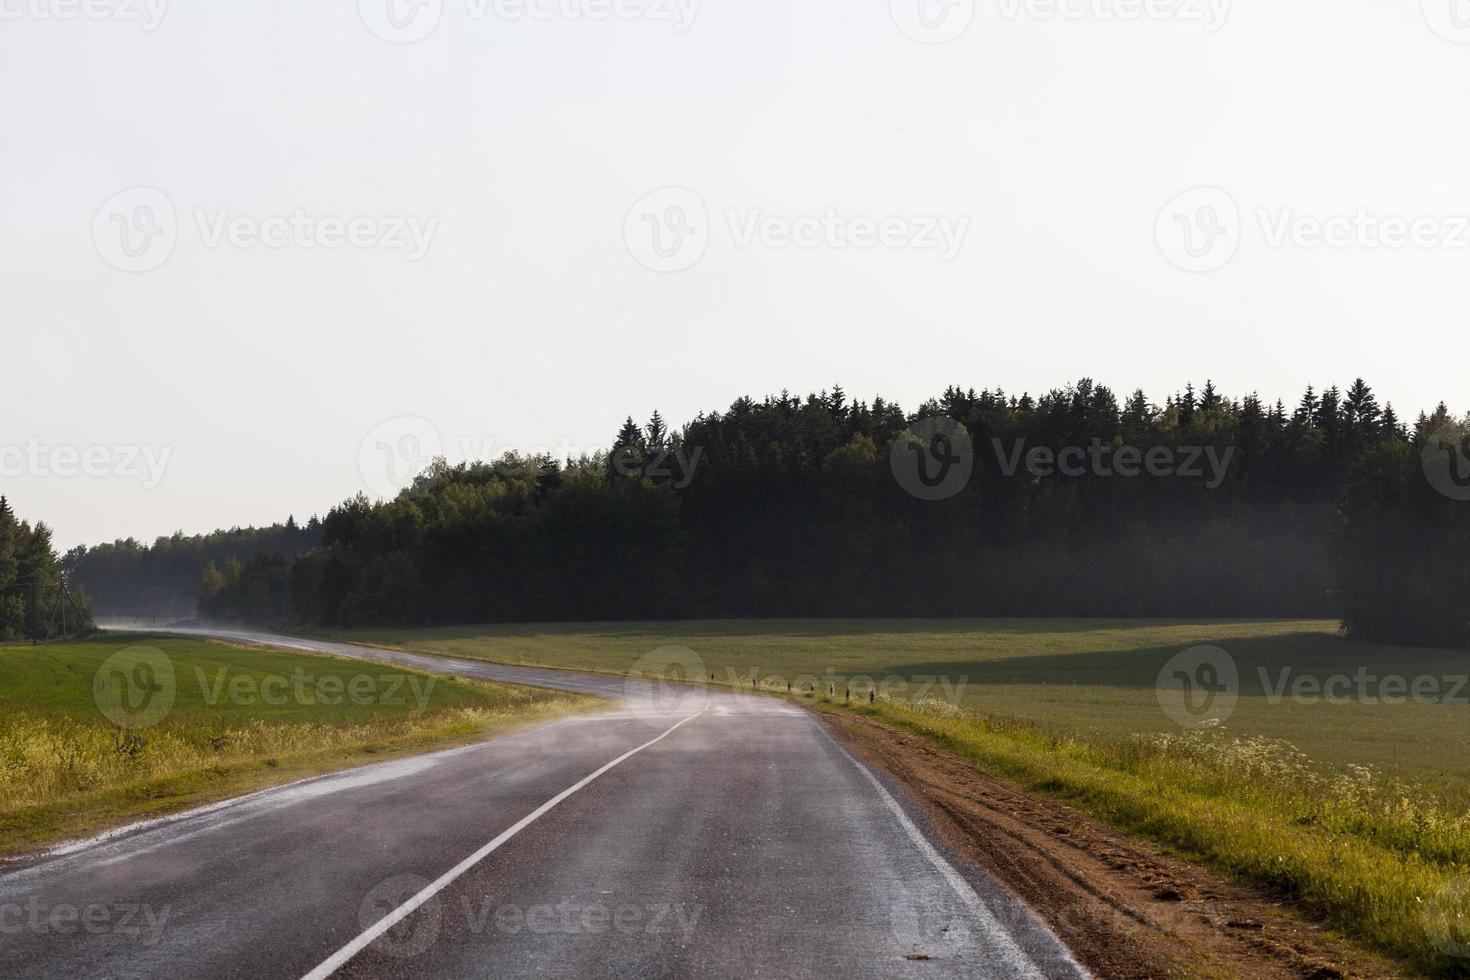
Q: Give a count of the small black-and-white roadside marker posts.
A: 7